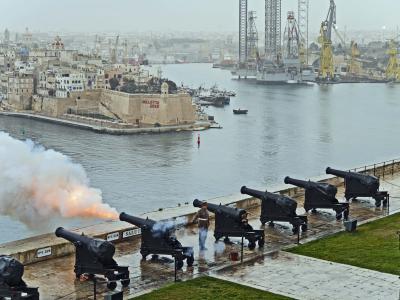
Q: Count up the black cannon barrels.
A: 7